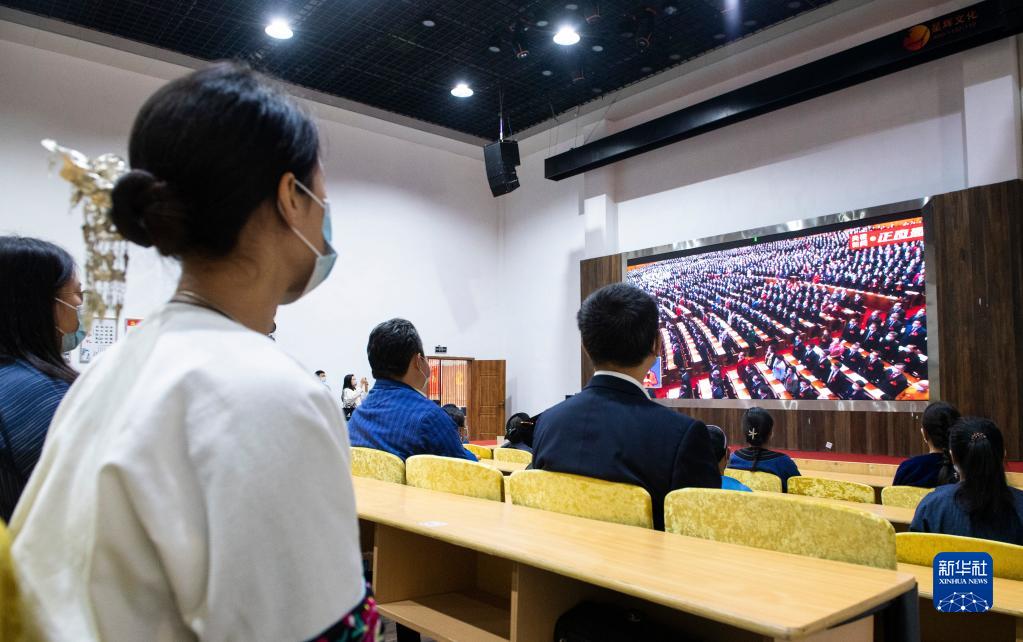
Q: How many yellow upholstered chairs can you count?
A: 11